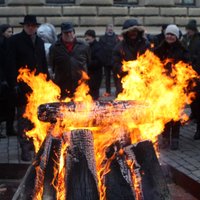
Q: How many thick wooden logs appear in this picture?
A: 6